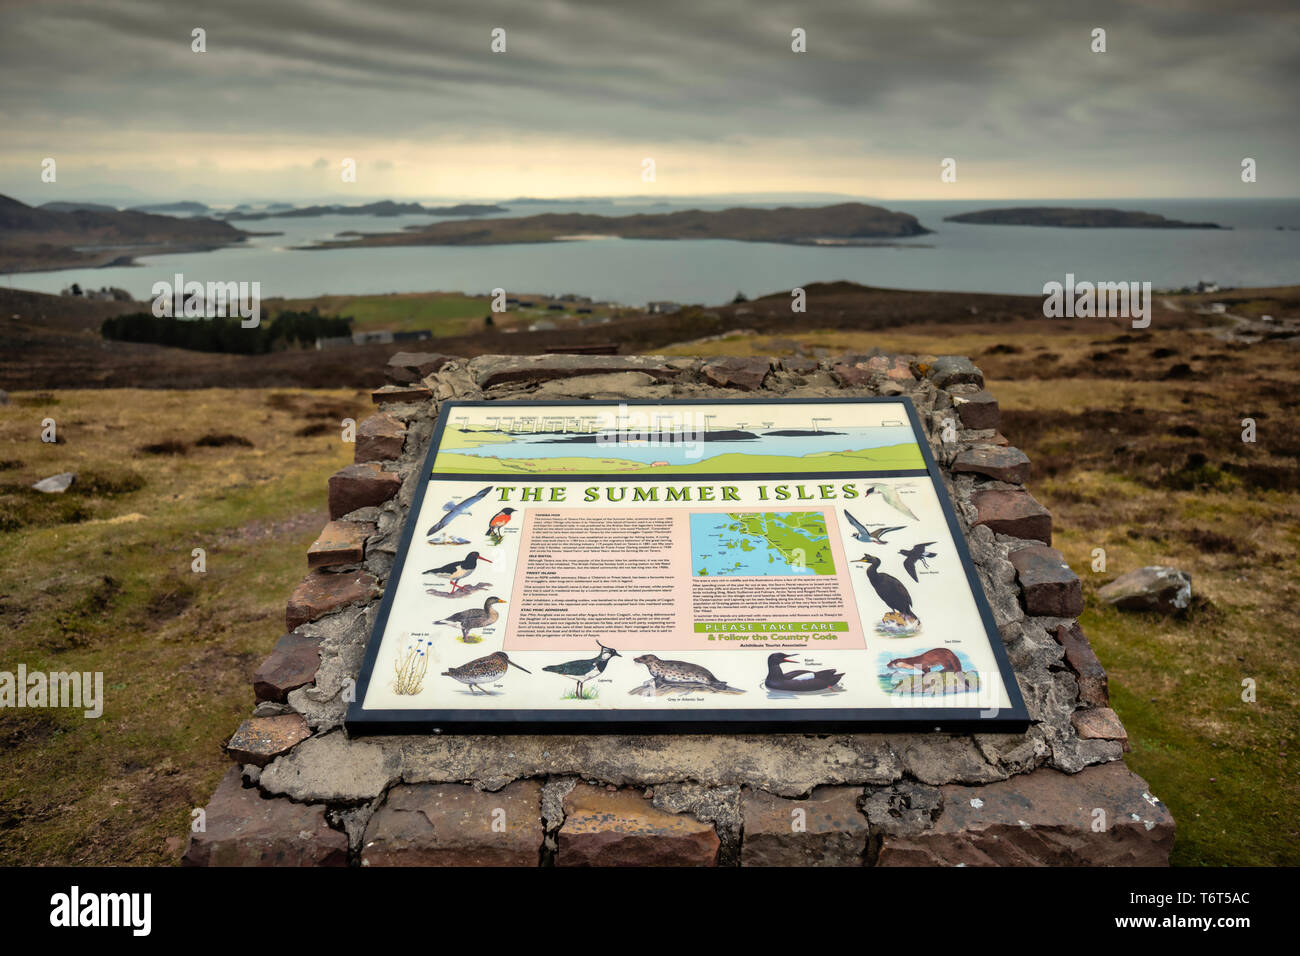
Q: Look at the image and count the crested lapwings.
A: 1